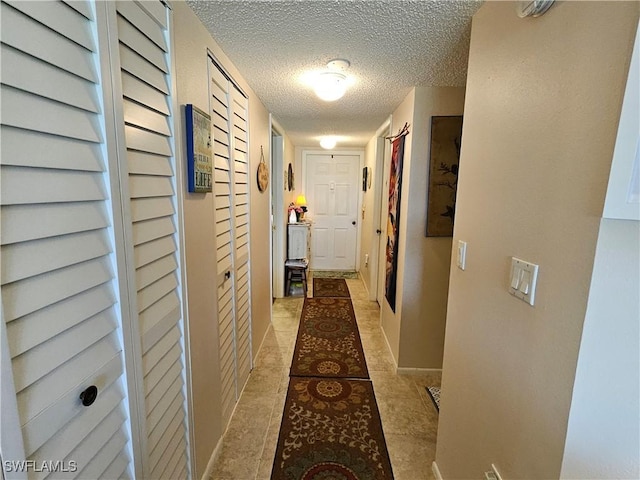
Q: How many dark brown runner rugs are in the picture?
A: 3